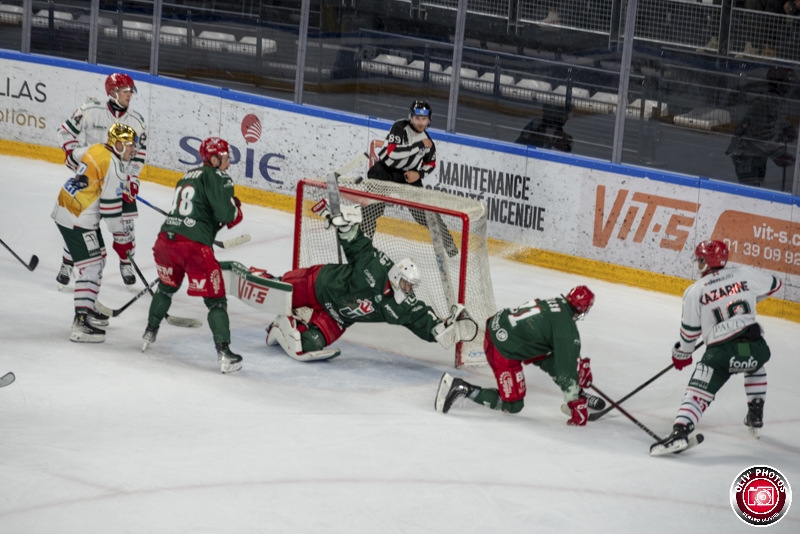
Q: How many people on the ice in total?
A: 7